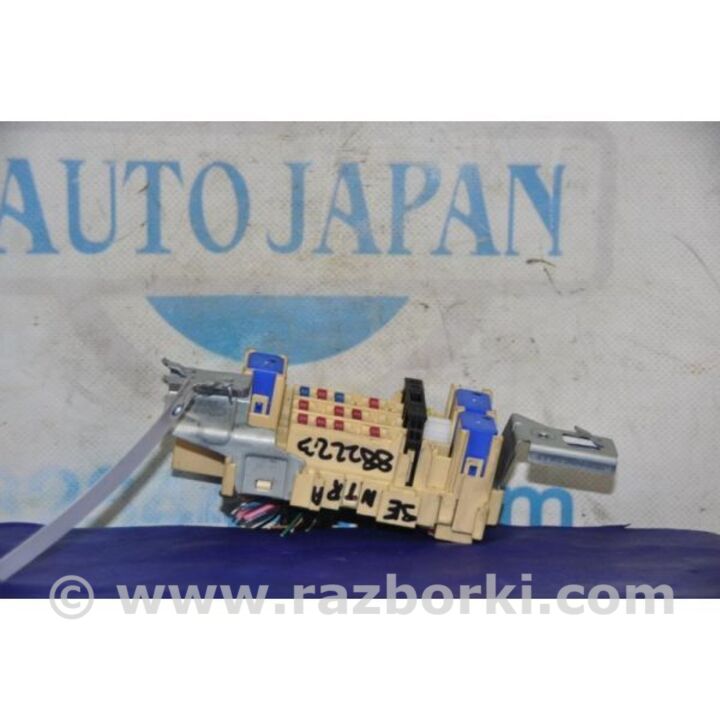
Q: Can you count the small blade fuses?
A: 11